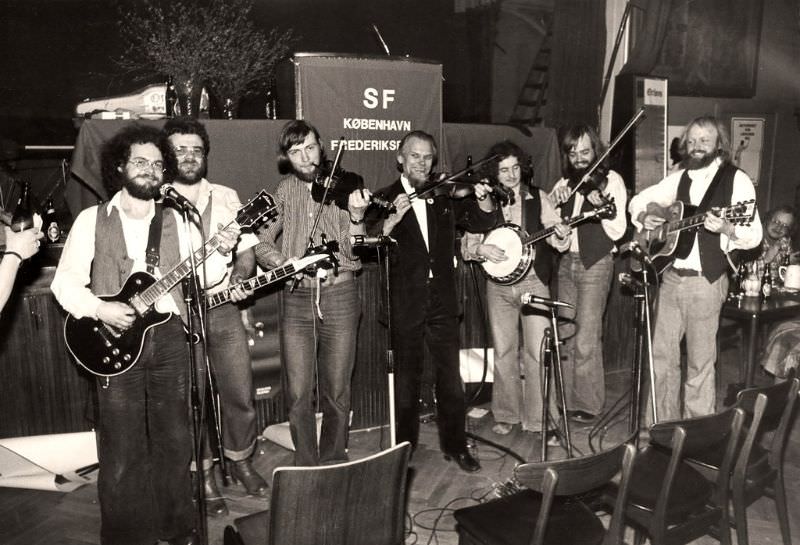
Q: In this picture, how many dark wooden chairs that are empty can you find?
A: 4